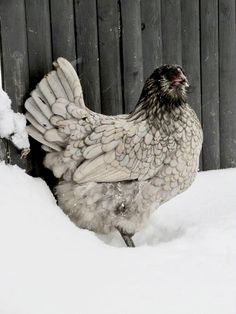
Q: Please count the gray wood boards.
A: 11